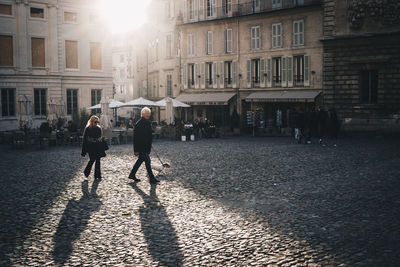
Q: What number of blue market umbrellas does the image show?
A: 0